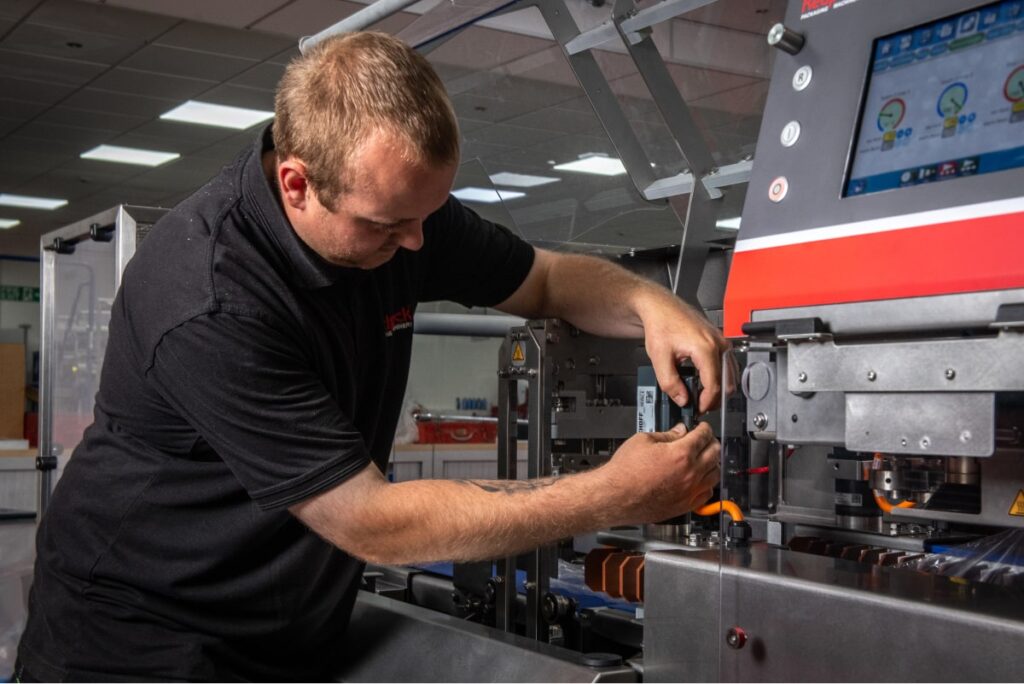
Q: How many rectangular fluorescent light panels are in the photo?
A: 8